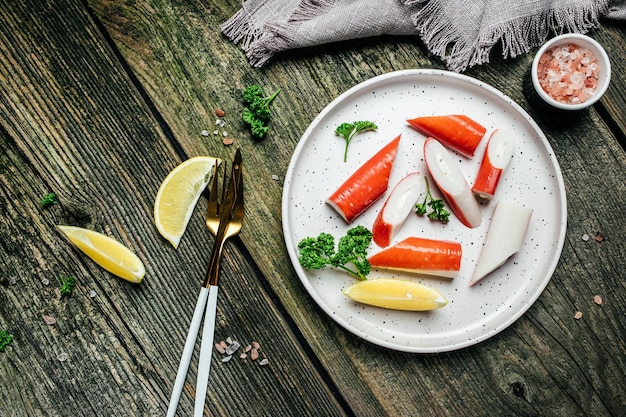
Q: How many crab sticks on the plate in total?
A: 7